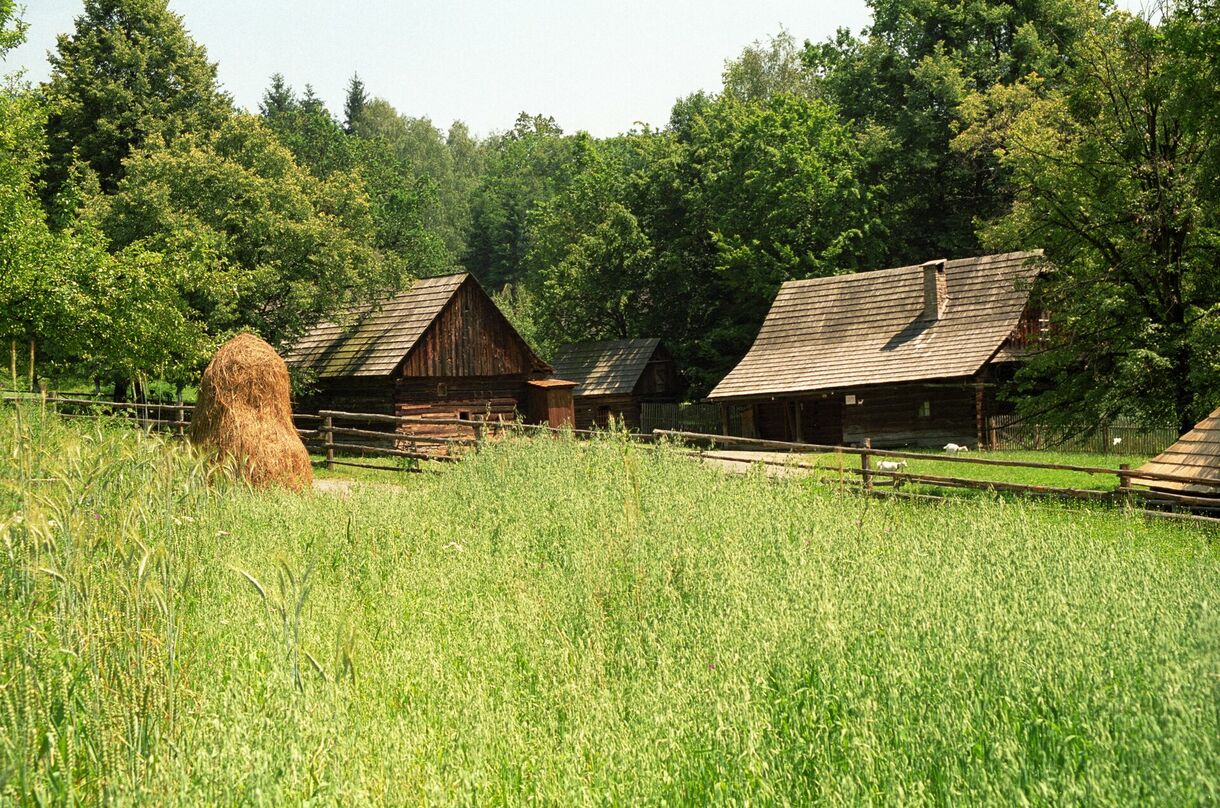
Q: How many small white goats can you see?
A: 2